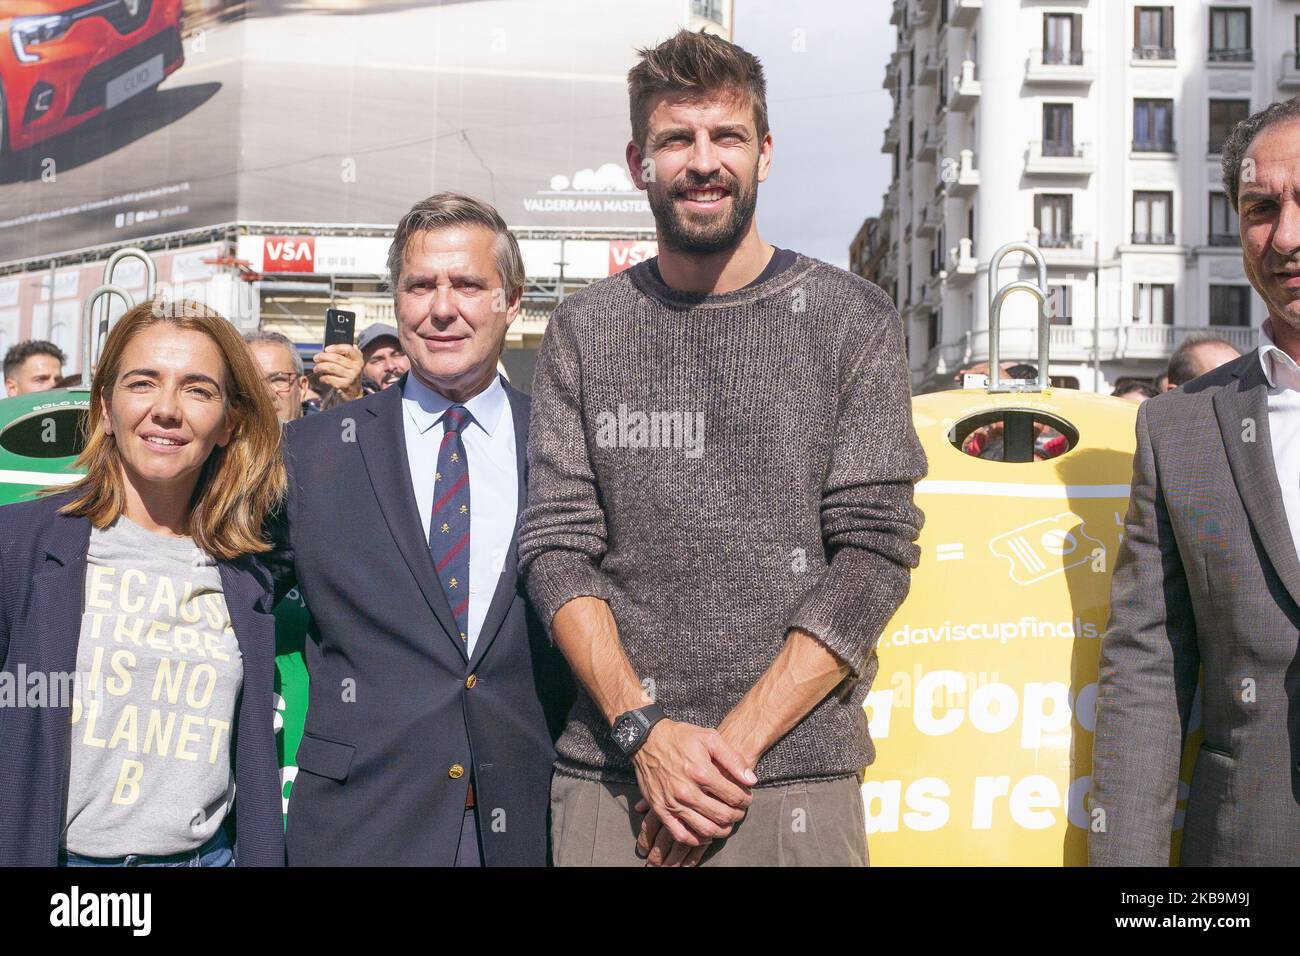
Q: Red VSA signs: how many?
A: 2